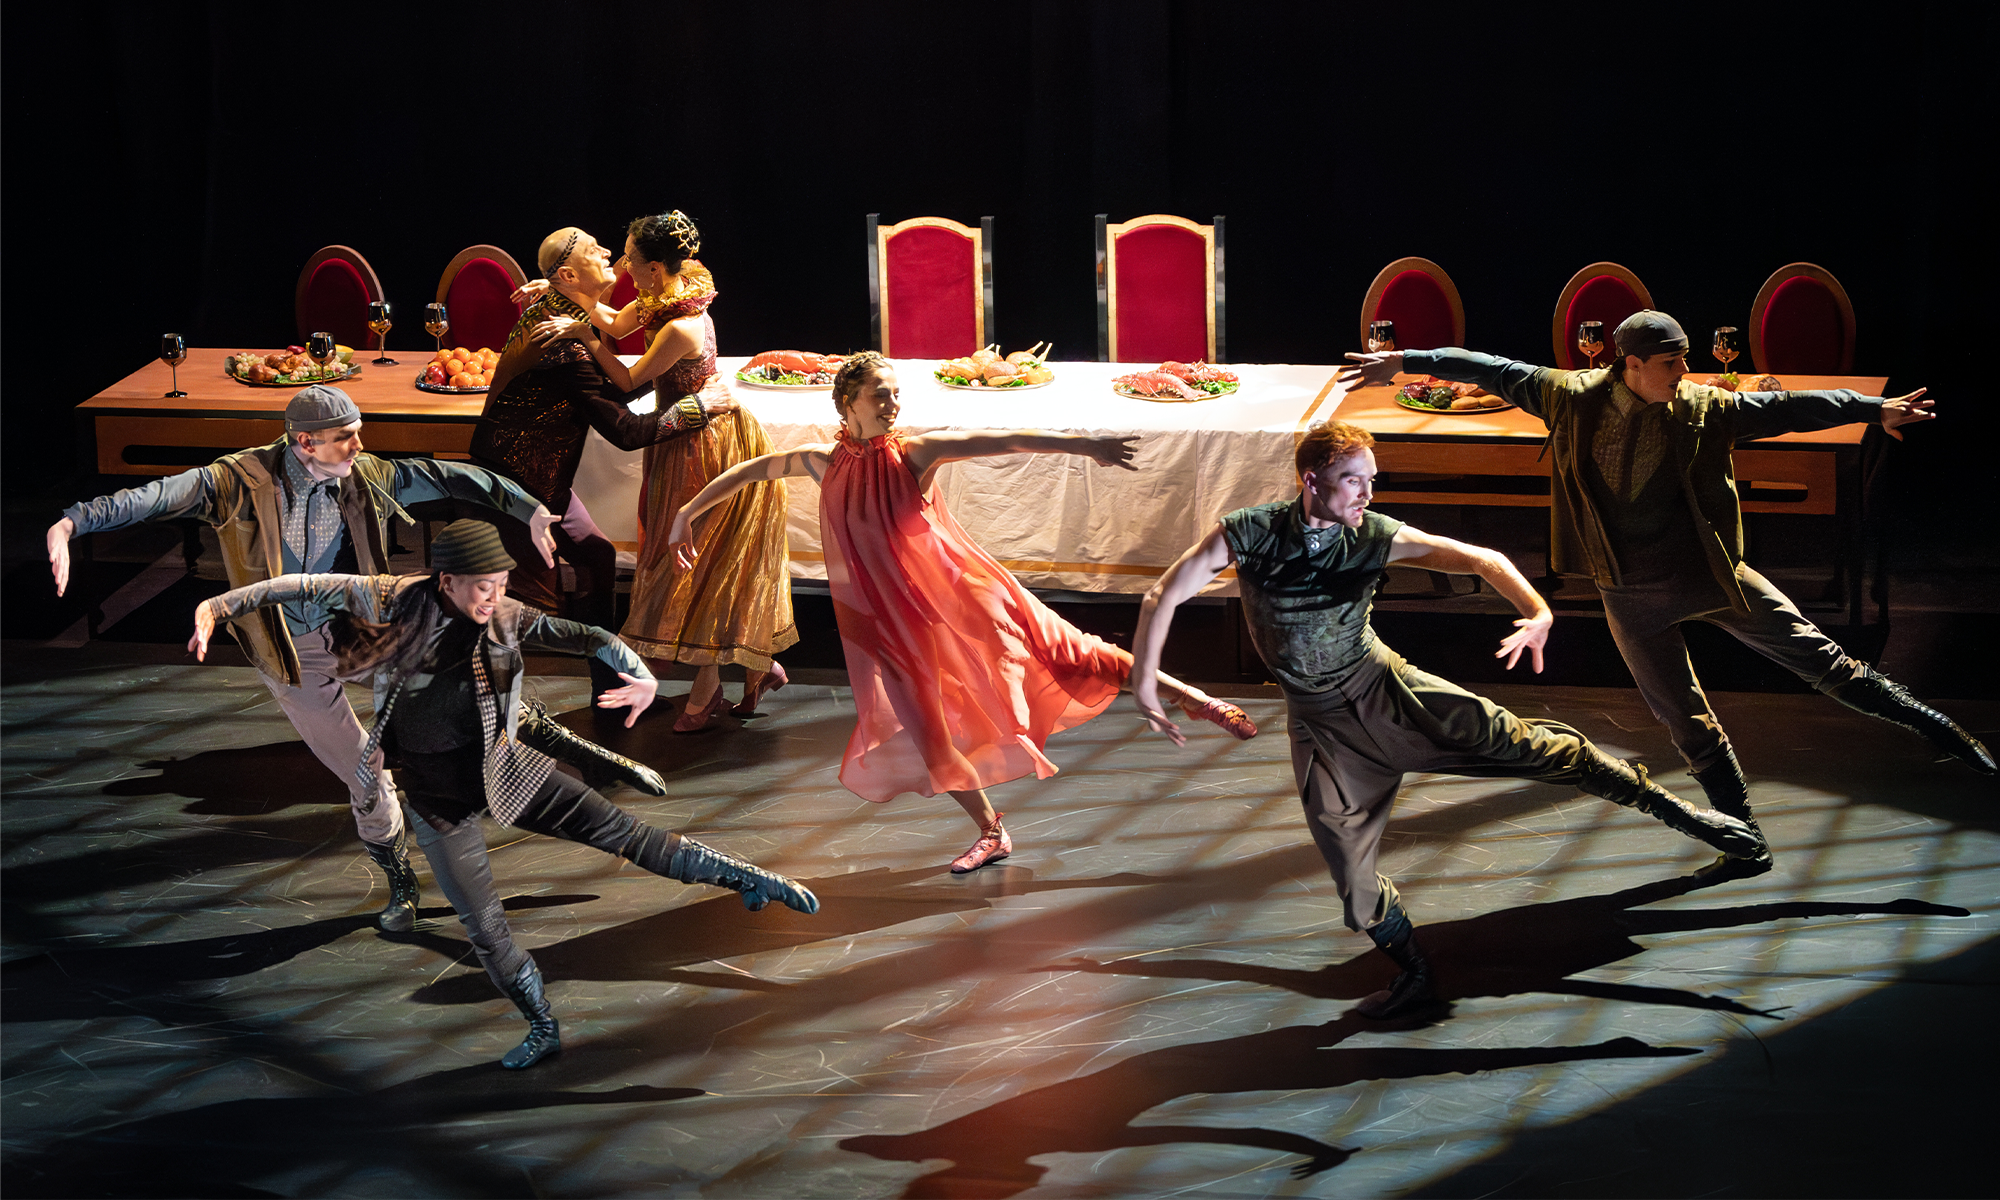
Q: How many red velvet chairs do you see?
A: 8